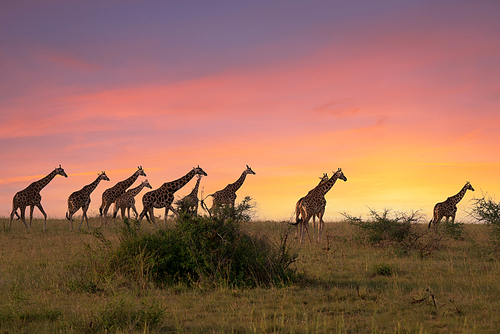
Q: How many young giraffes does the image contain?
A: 2